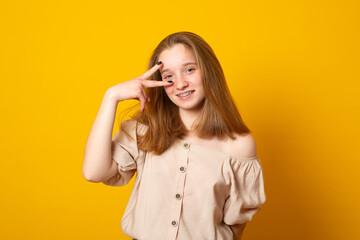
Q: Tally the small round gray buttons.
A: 4